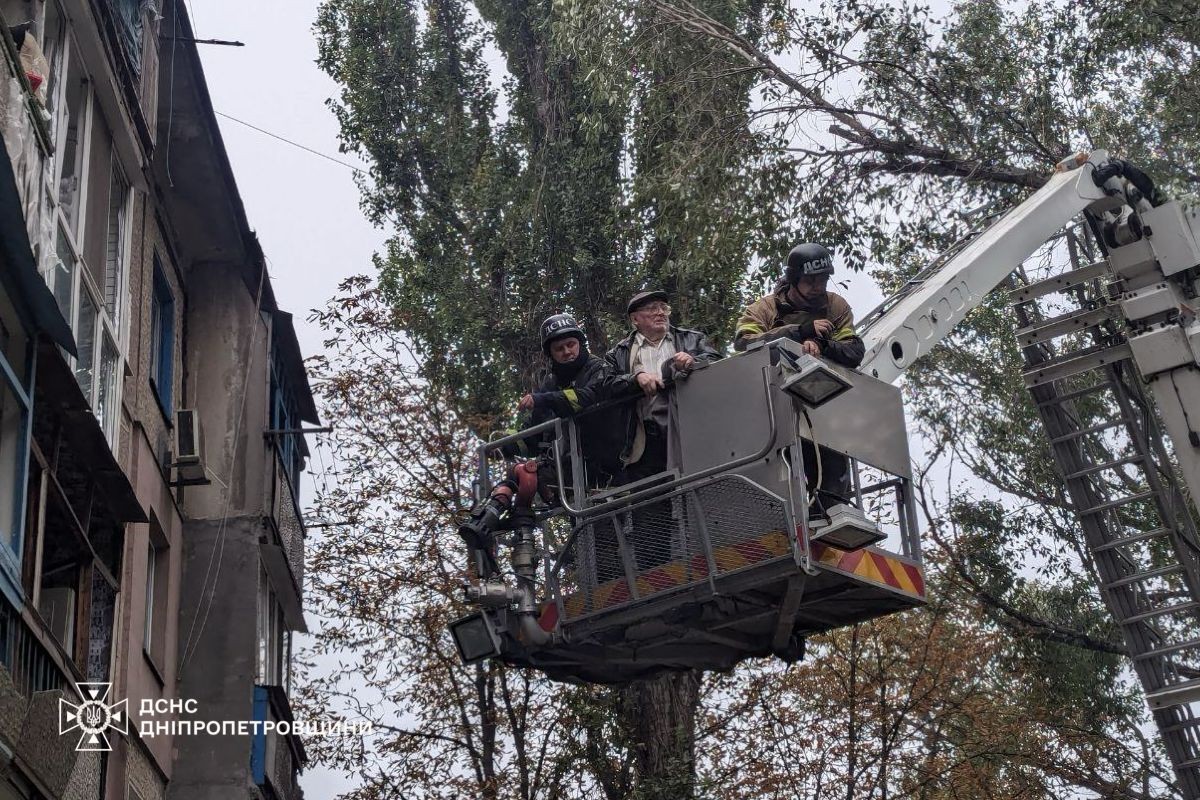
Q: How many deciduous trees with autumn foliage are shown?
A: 2